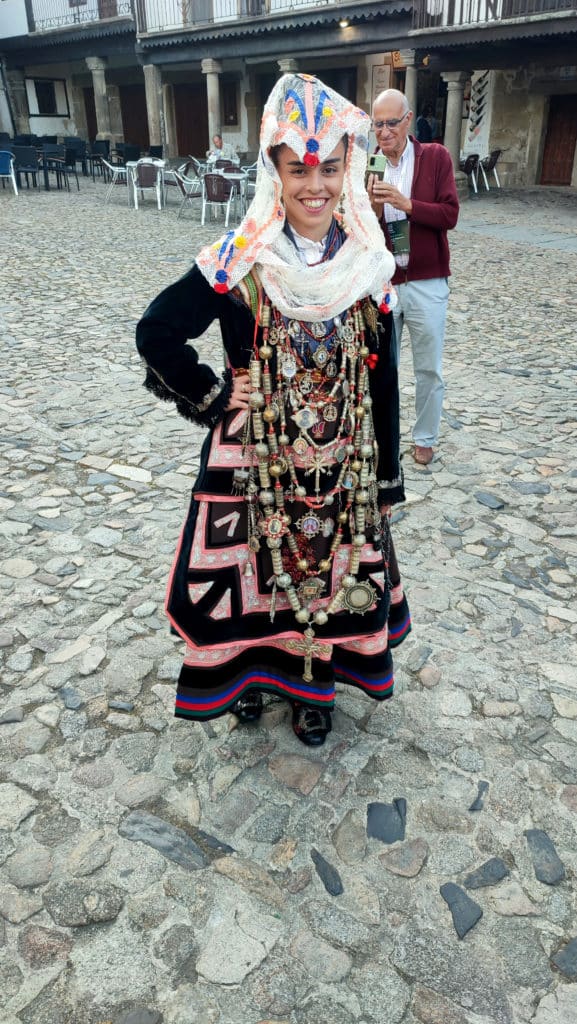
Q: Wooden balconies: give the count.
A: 3